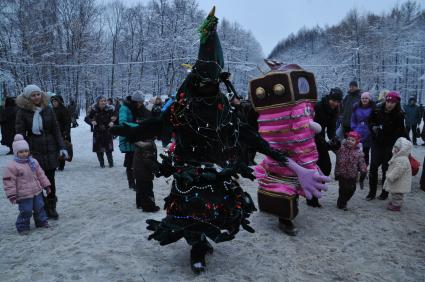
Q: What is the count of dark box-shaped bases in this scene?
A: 1